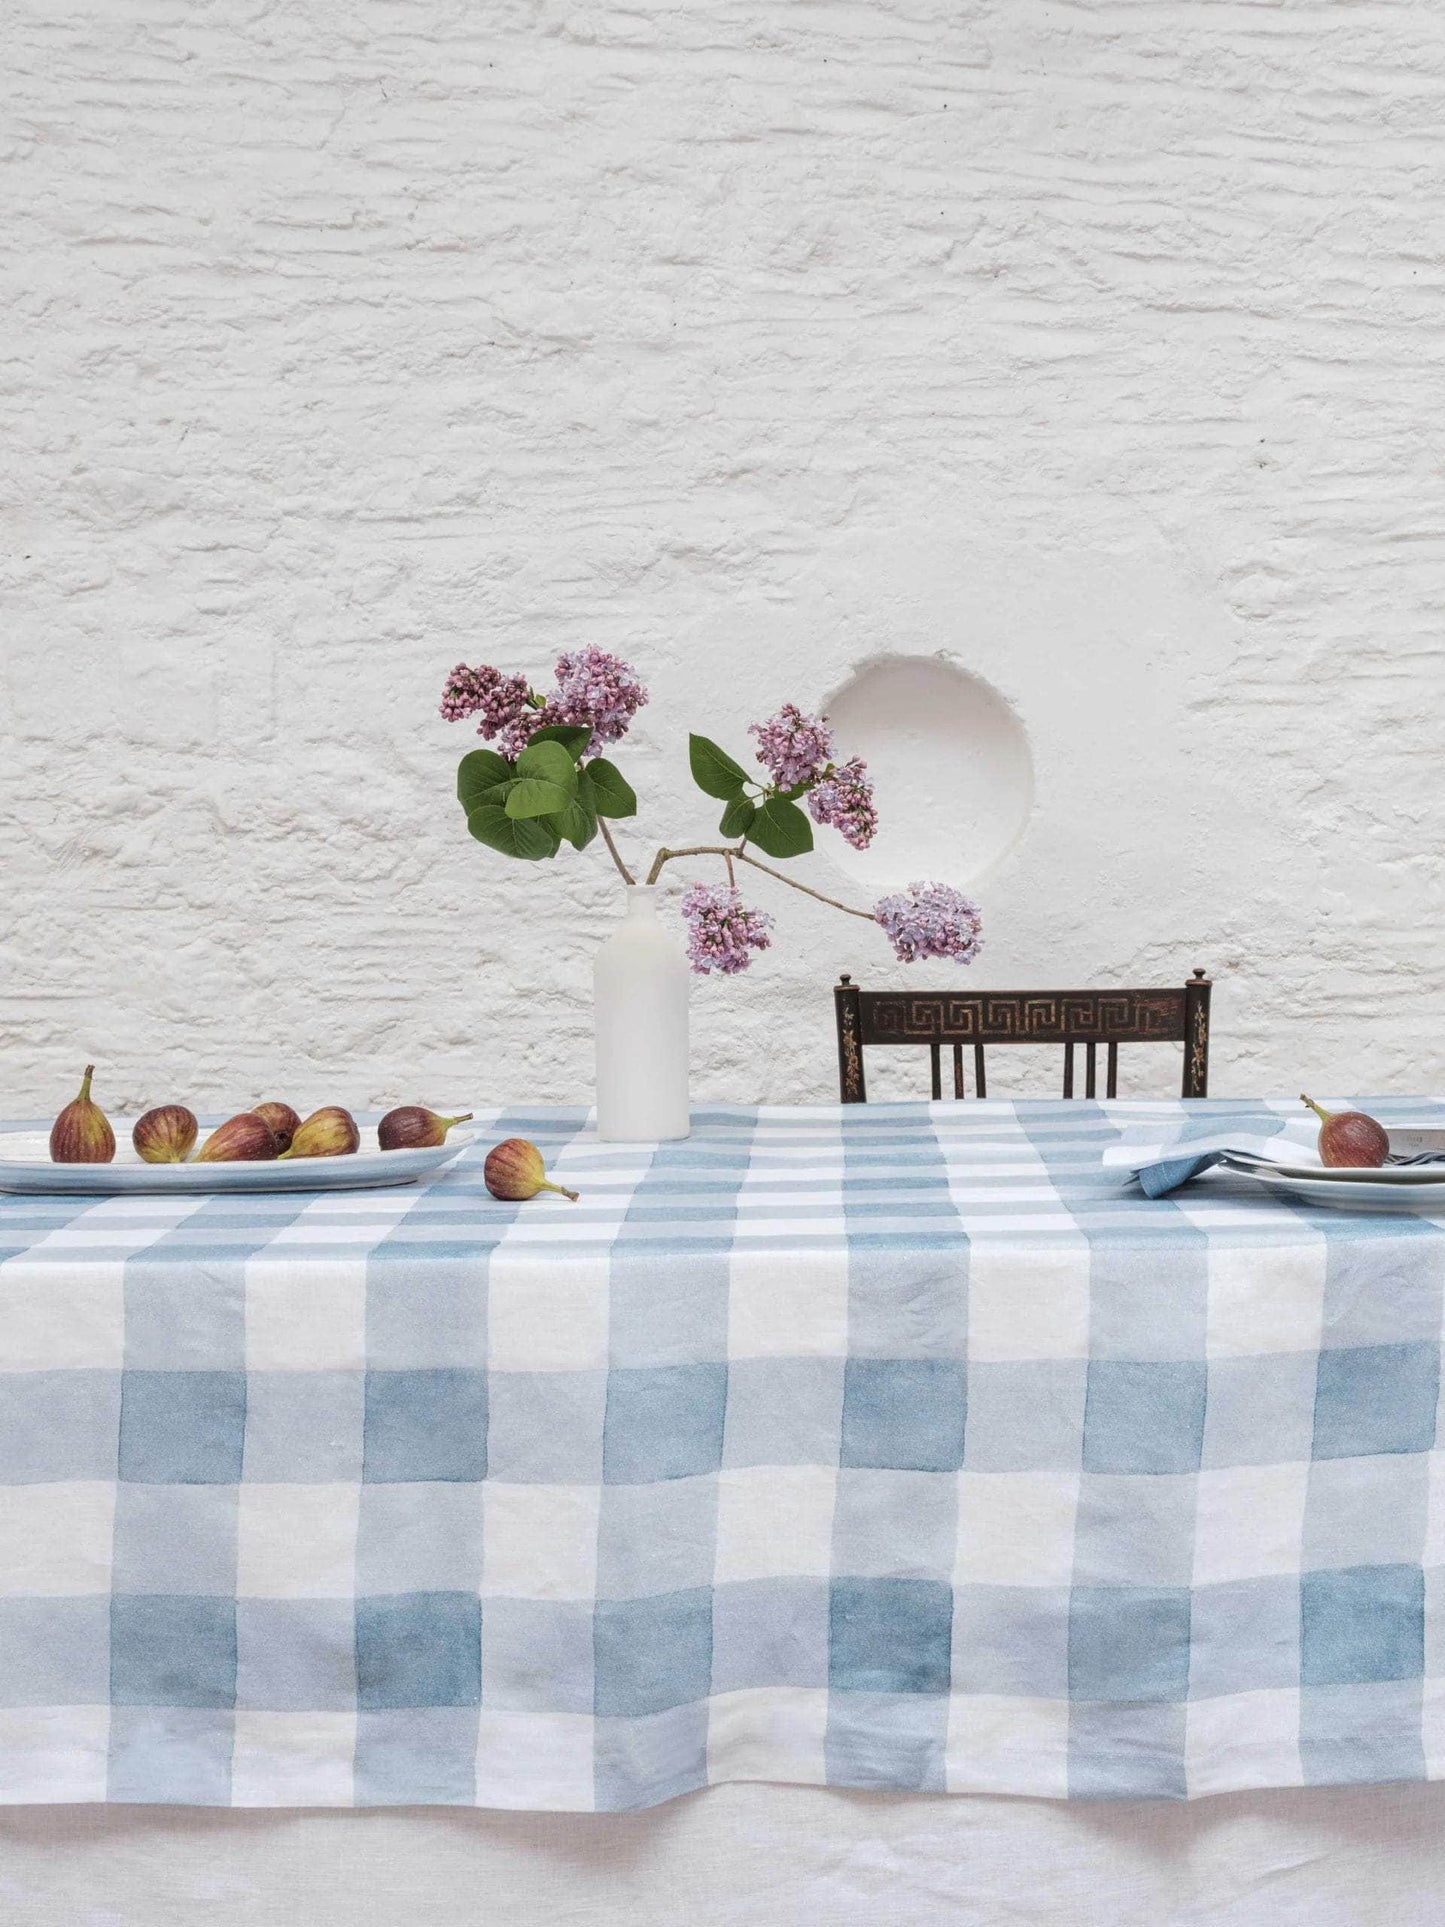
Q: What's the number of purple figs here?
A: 8